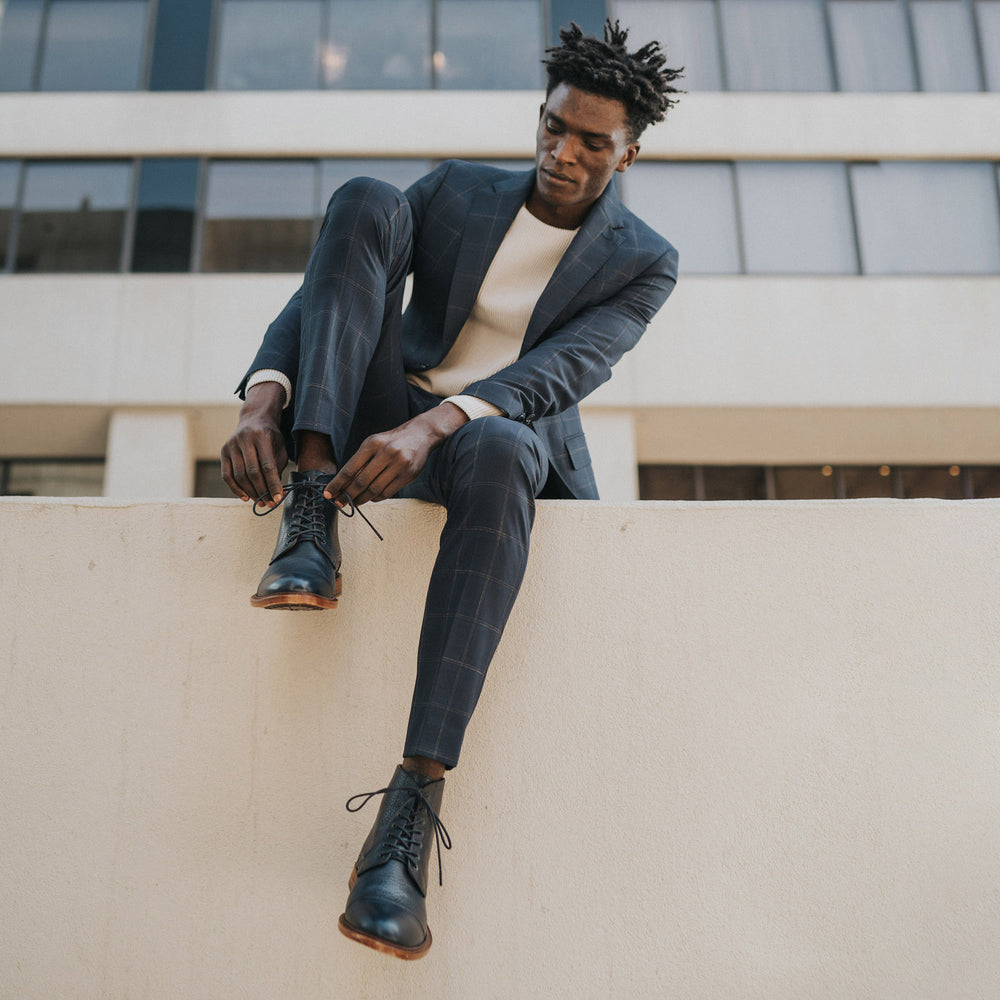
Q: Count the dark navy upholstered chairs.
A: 0